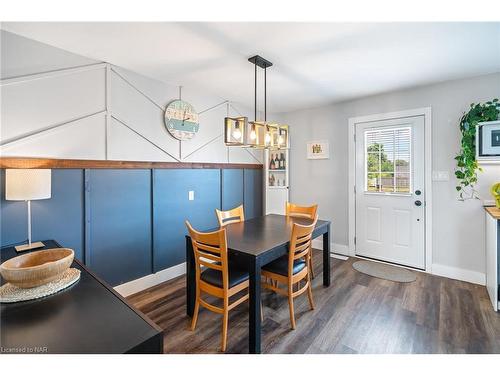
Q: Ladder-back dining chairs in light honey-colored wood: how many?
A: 4